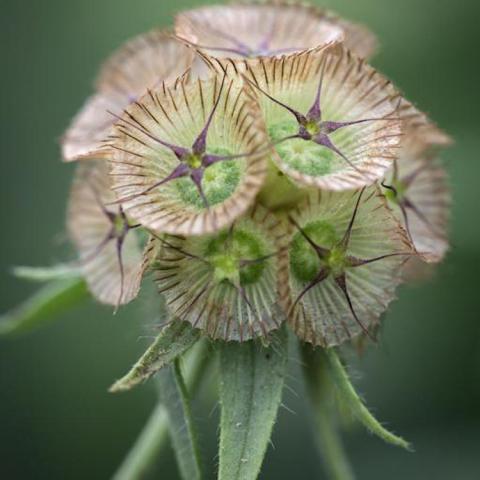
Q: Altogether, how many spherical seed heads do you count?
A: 1